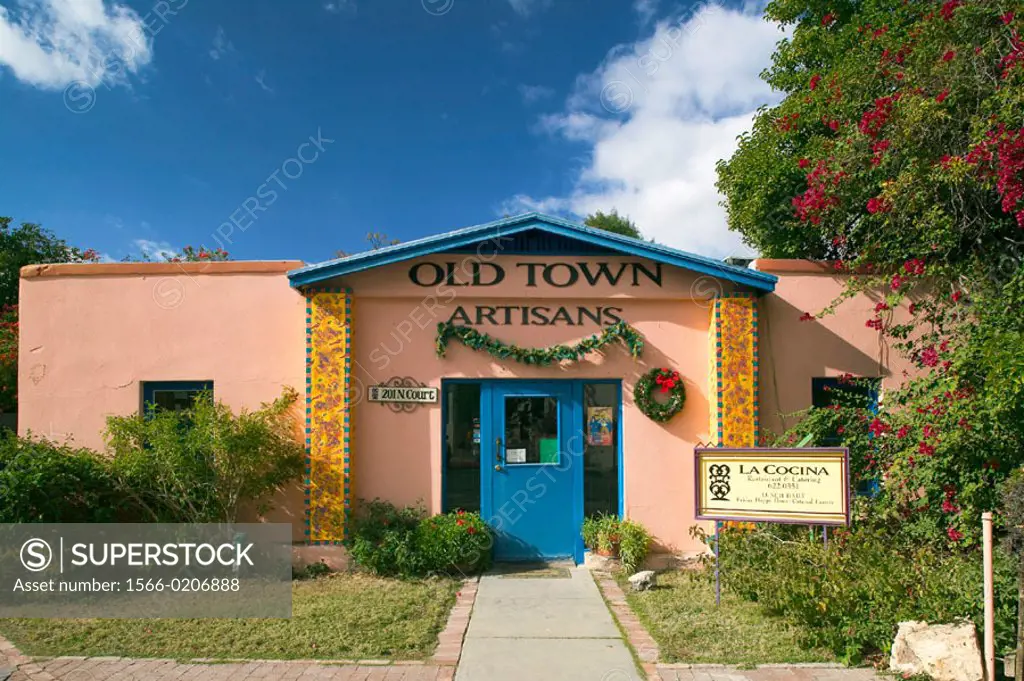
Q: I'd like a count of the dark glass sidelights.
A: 2